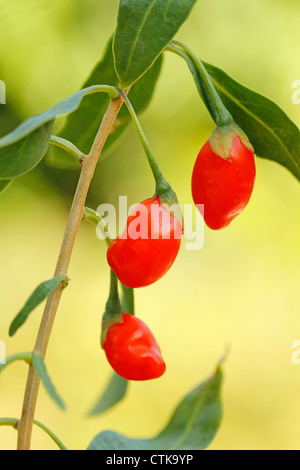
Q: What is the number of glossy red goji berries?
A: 3